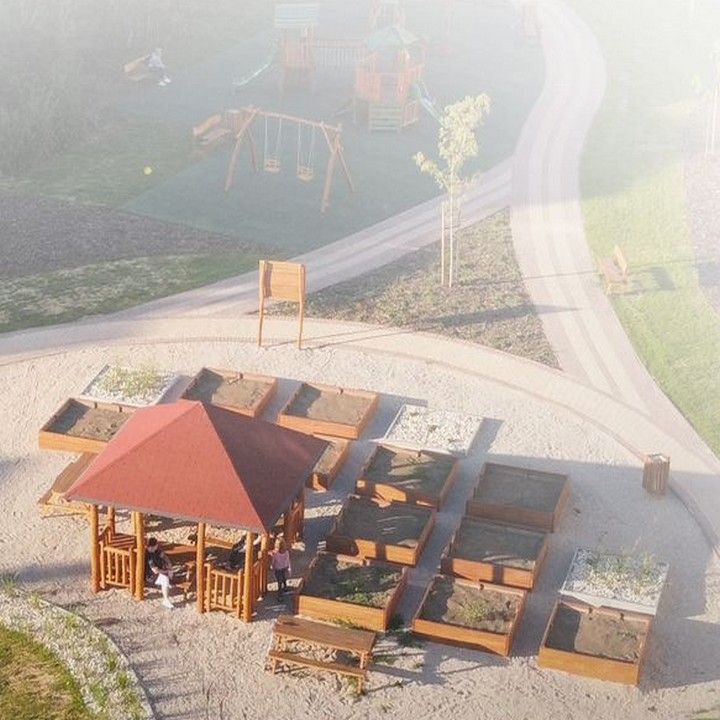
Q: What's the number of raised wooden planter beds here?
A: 11